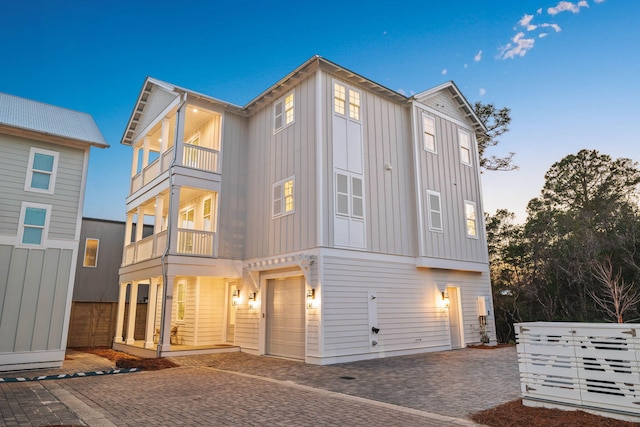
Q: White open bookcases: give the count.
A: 0